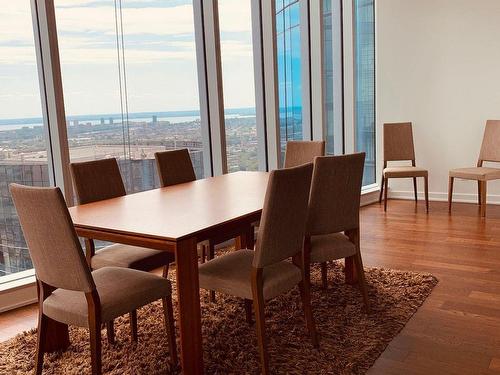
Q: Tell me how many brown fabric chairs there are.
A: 8